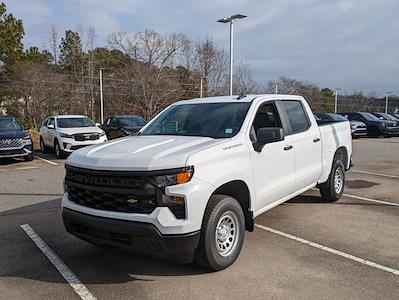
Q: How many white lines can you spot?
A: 5